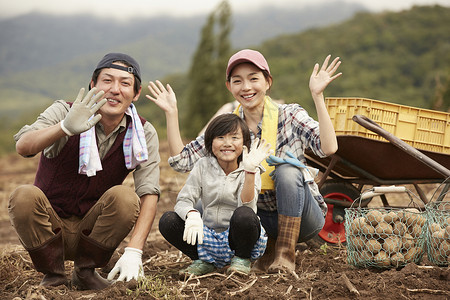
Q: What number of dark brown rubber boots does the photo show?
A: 2